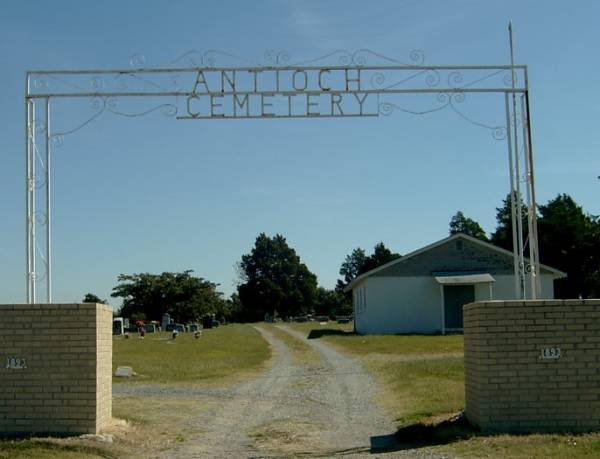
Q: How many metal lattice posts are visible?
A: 2